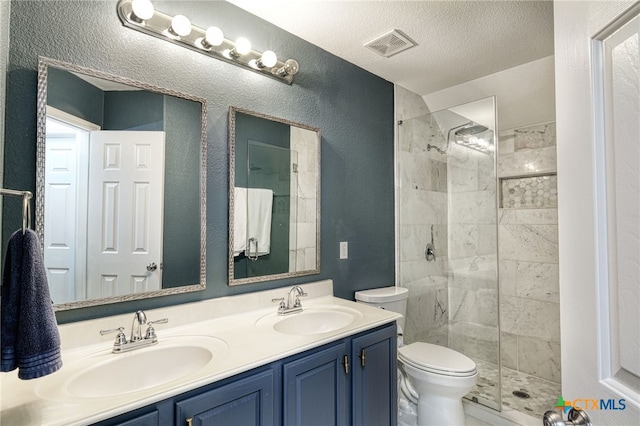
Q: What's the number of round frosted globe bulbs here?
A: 5